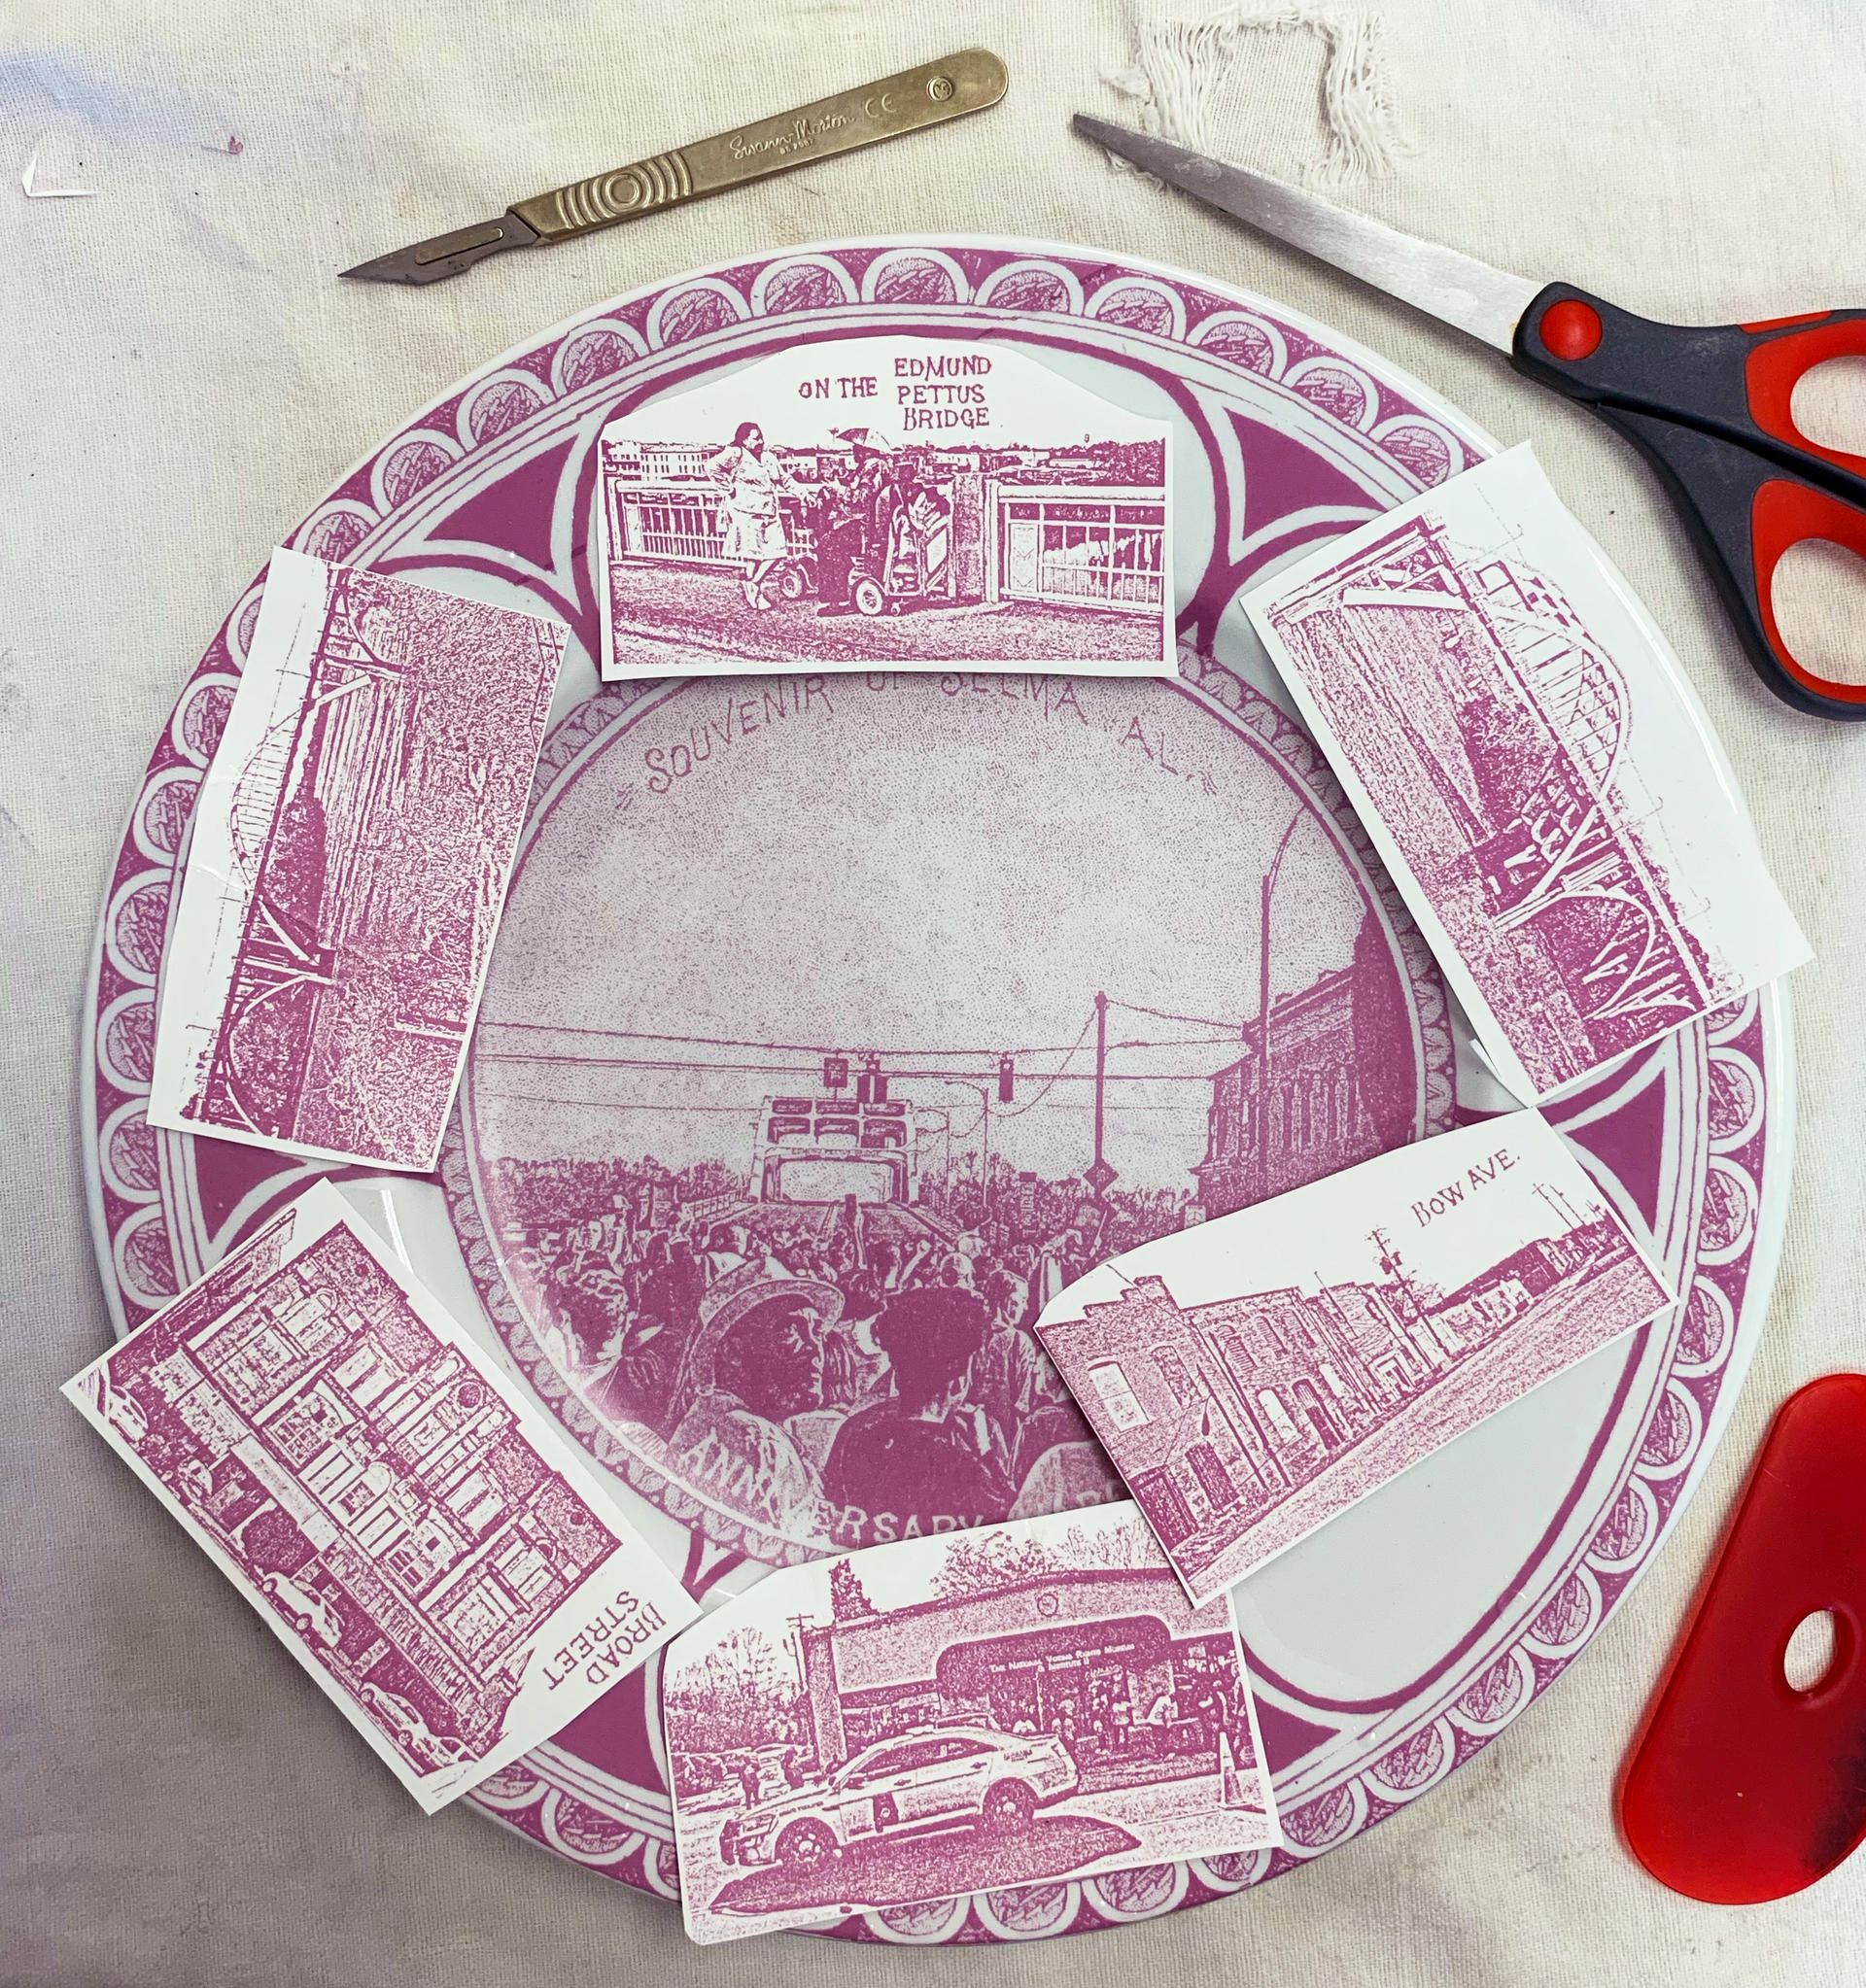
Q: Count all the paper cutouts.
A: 6